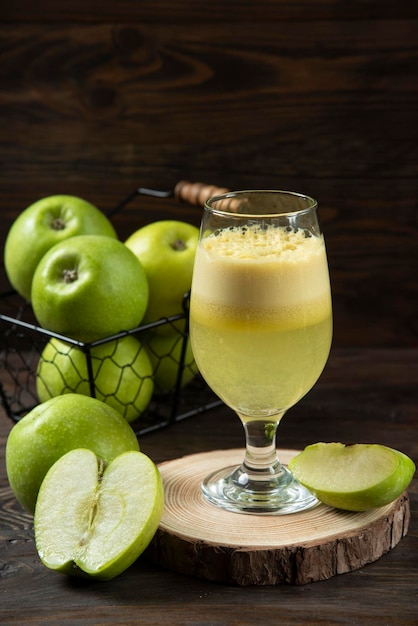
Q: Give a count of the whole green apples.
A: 6